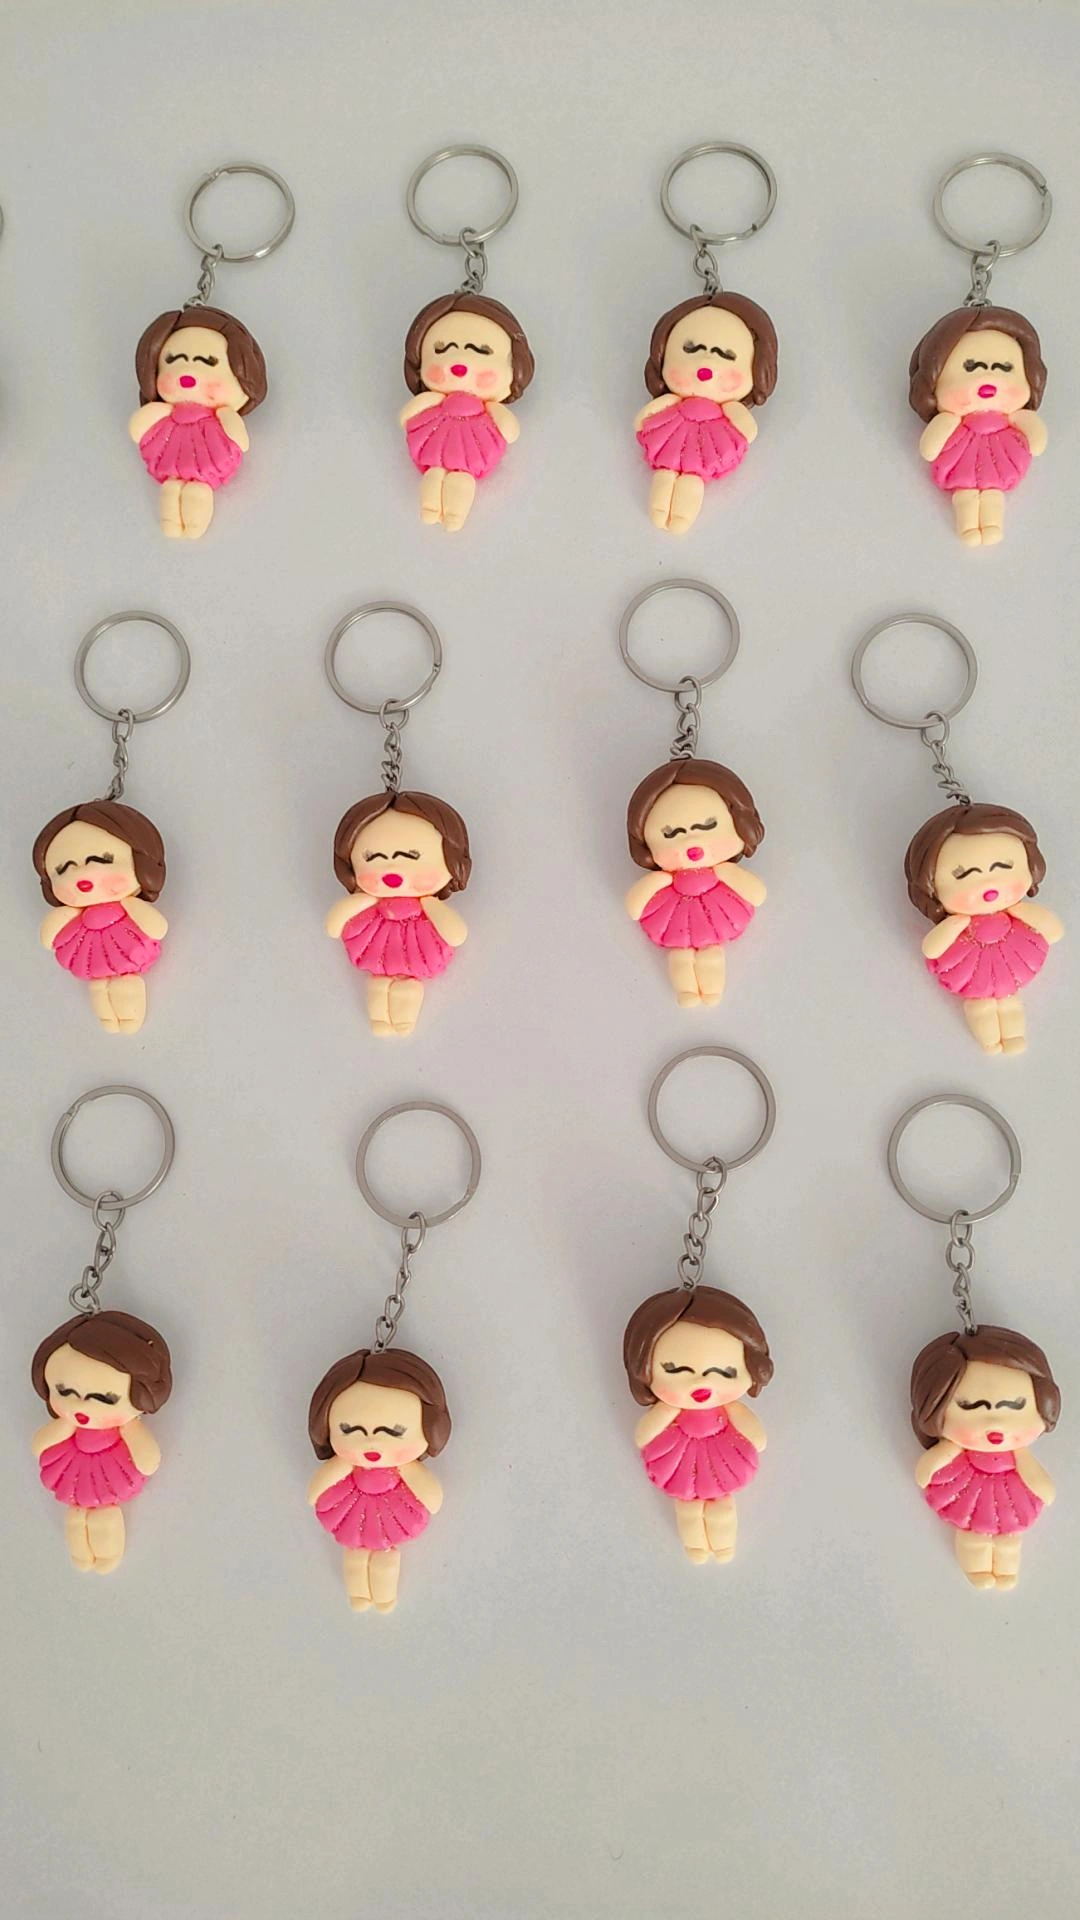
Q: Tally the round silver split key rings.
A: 12